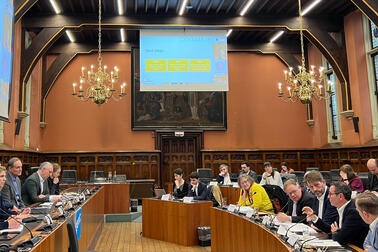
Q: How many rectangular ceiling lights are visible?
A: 9